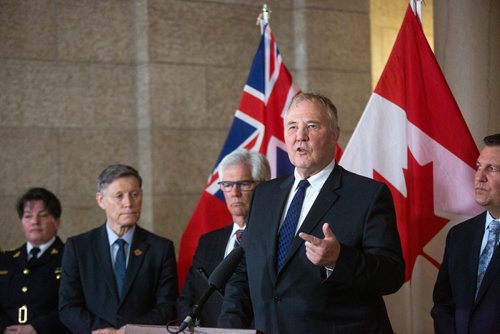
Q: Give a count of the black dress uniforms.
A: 1